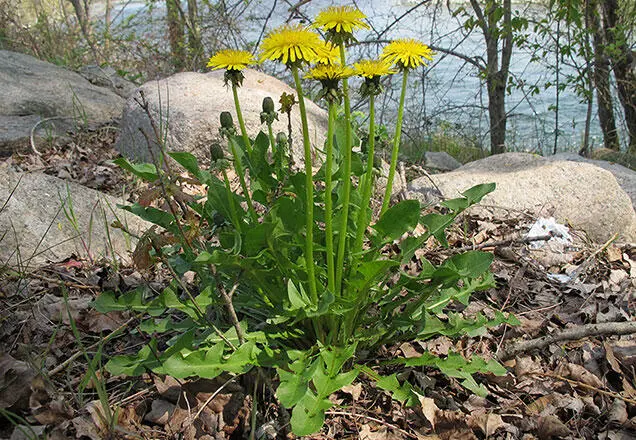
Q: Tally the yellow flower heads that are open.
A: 7